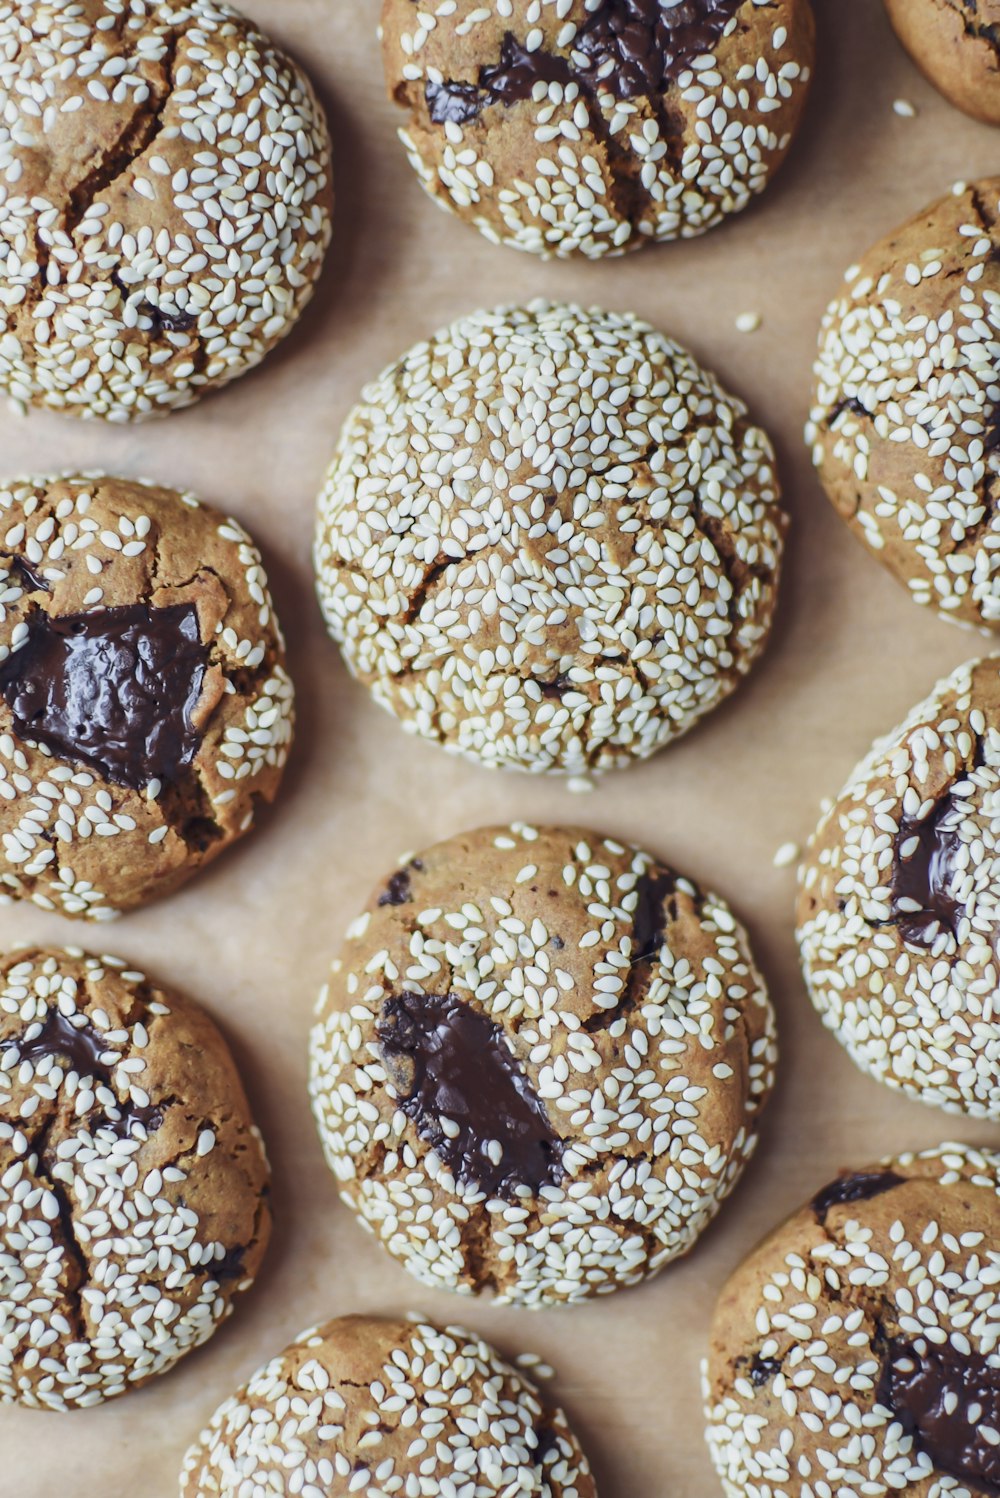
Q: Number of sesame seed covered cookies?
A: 10